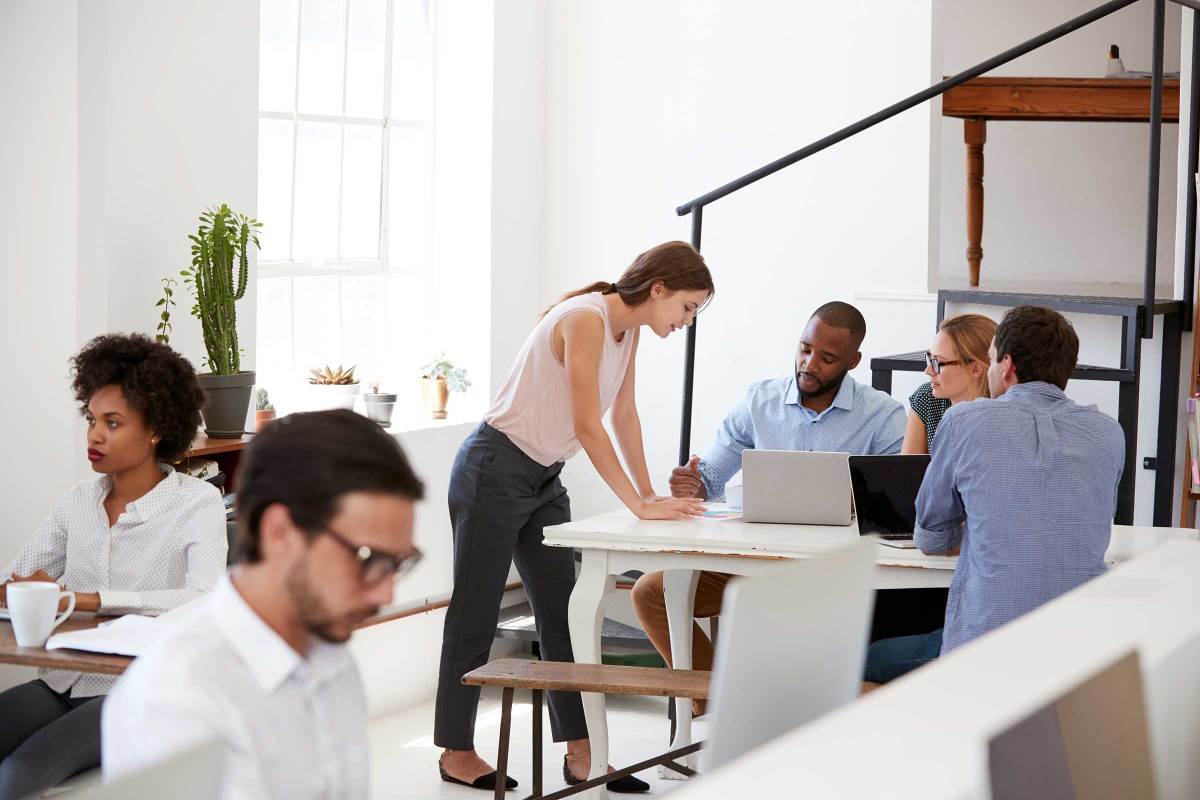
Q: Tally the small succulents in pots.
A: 4